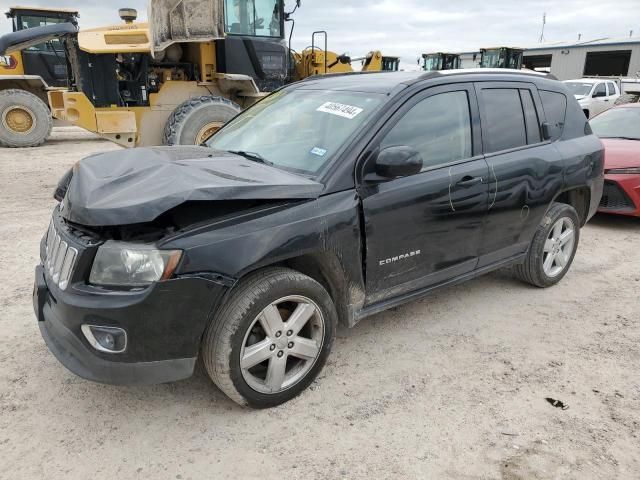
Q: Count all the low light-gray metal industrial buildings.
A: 1